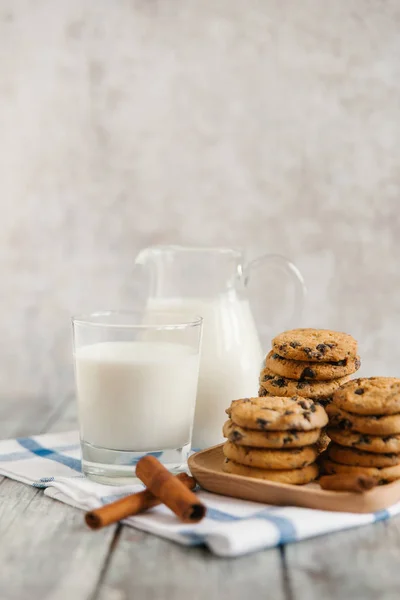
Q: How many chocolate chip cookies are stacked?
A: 12